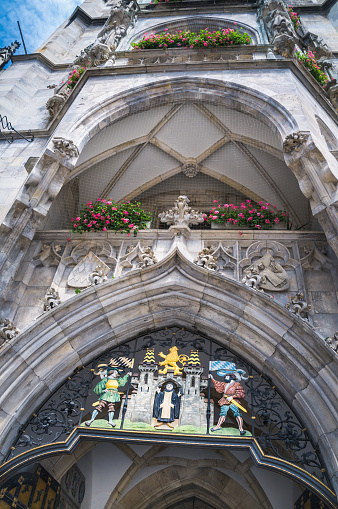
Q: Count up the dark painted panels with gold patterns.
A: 2